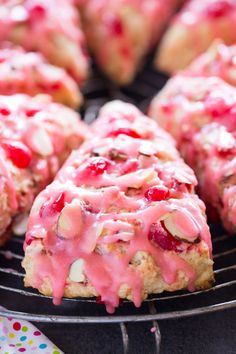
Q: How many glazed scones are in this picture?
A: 8